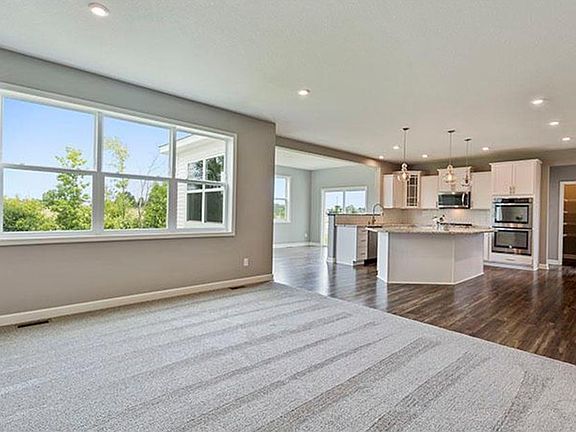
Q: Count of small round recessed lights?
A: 9